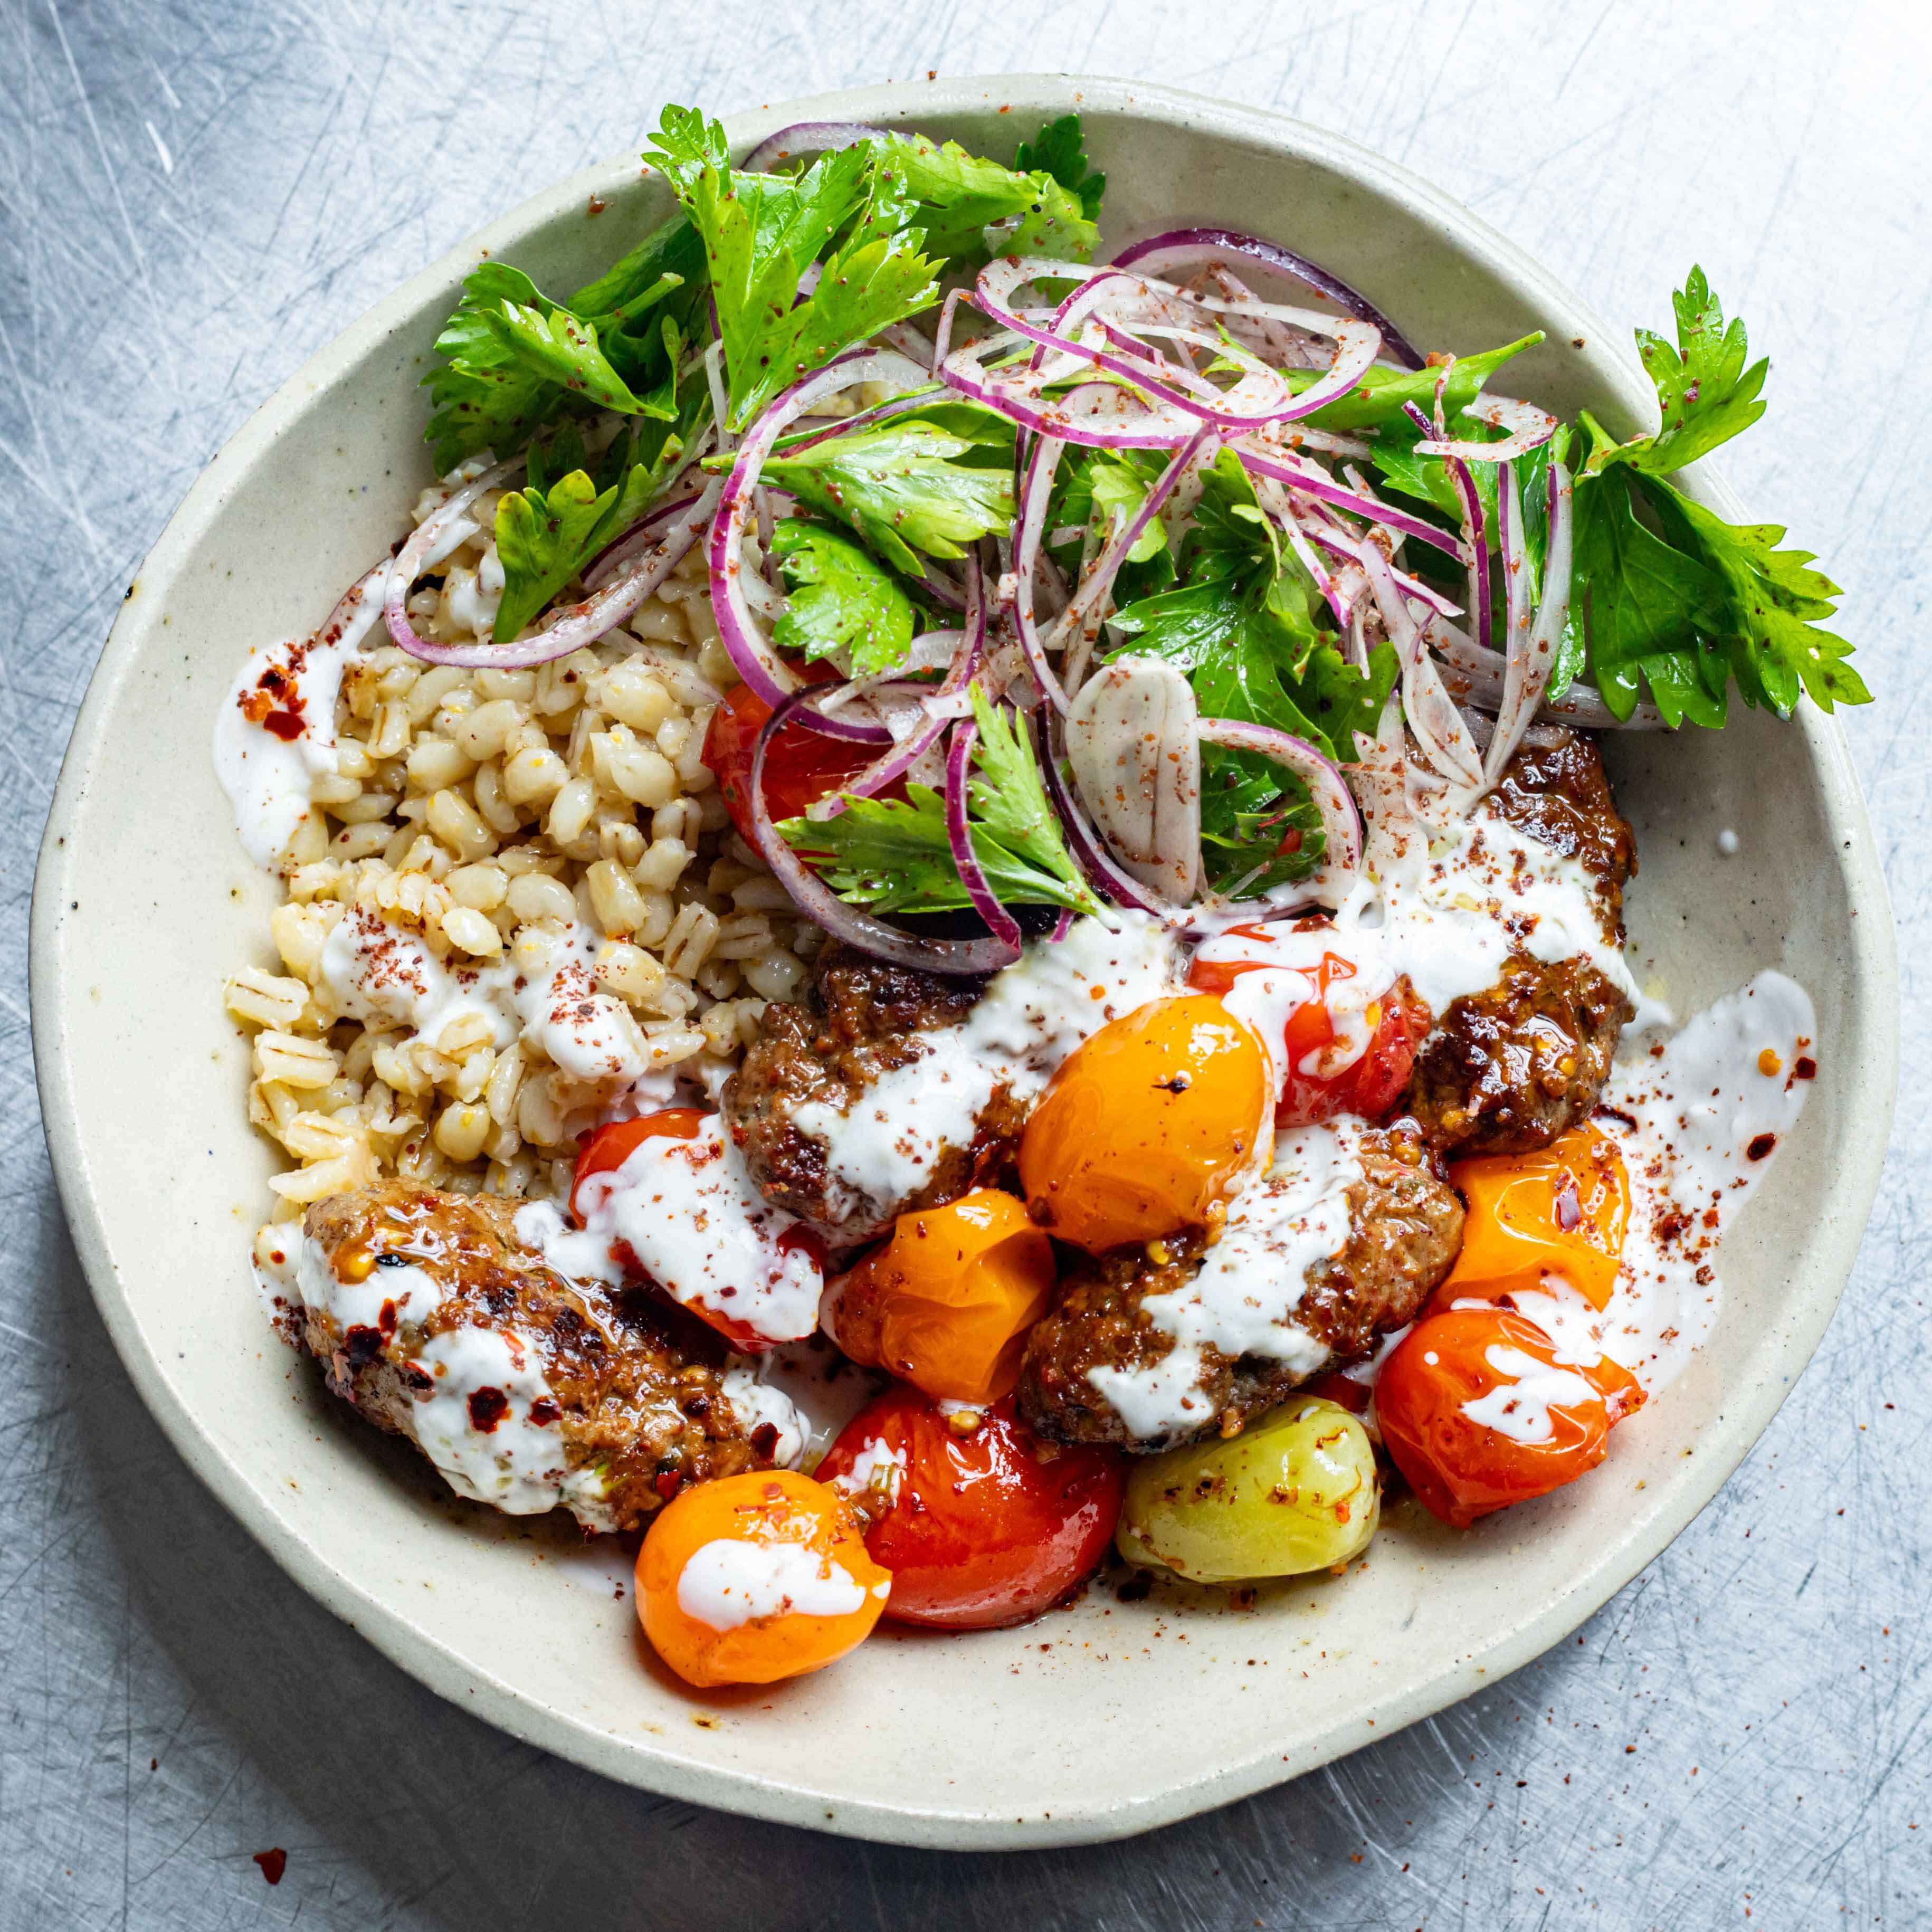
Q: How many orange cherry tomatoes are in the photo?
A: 4